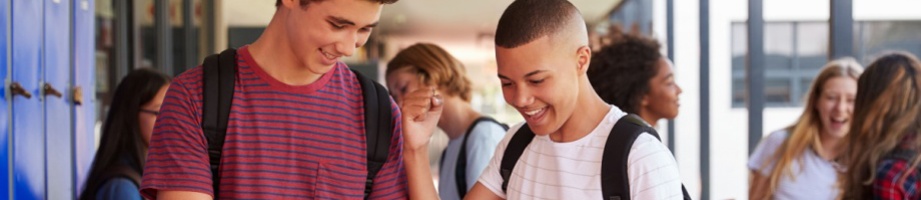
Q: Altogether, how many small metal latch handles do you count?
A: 3